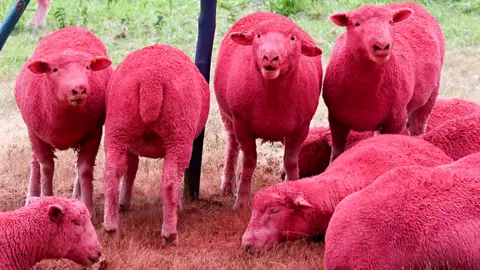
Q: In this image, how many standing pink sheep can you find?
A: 4